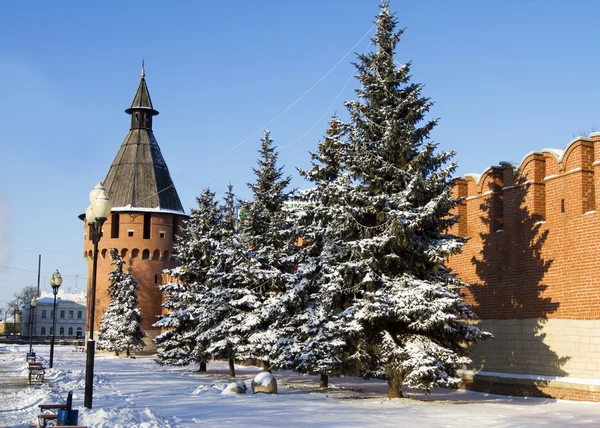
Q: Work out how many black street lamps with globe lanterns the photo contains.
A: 3